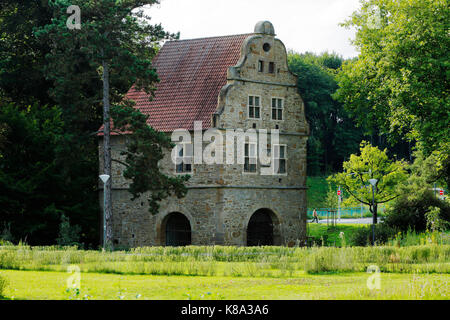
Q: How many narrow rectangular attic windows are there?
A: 2